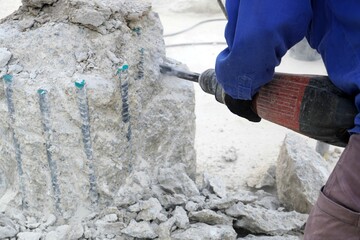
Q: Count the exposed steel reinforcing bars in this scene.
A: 5